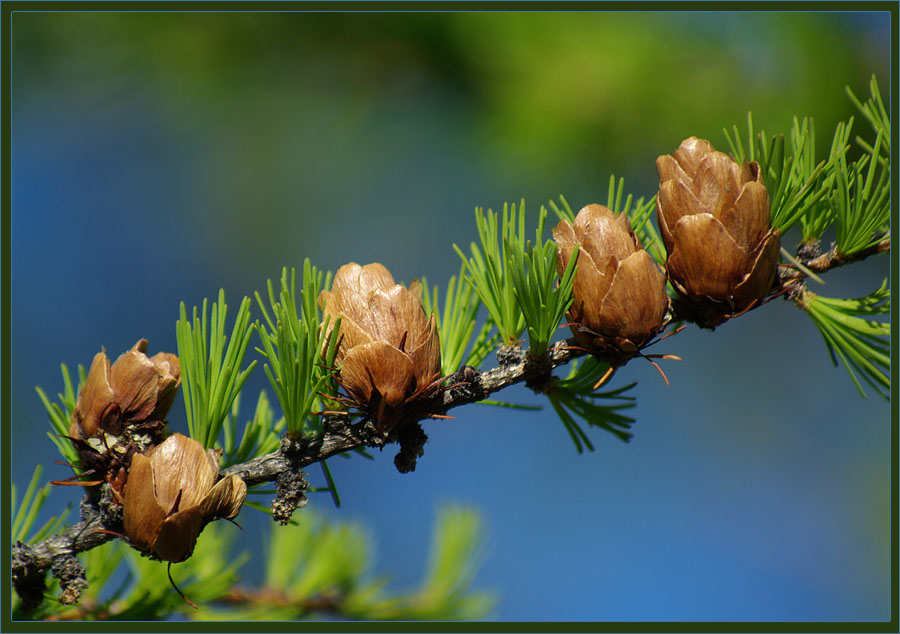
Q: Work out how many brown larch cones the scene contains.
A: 5